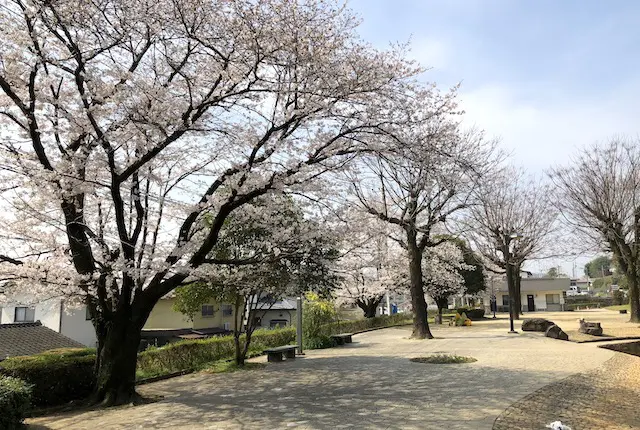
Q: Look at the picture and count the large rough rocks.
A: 3